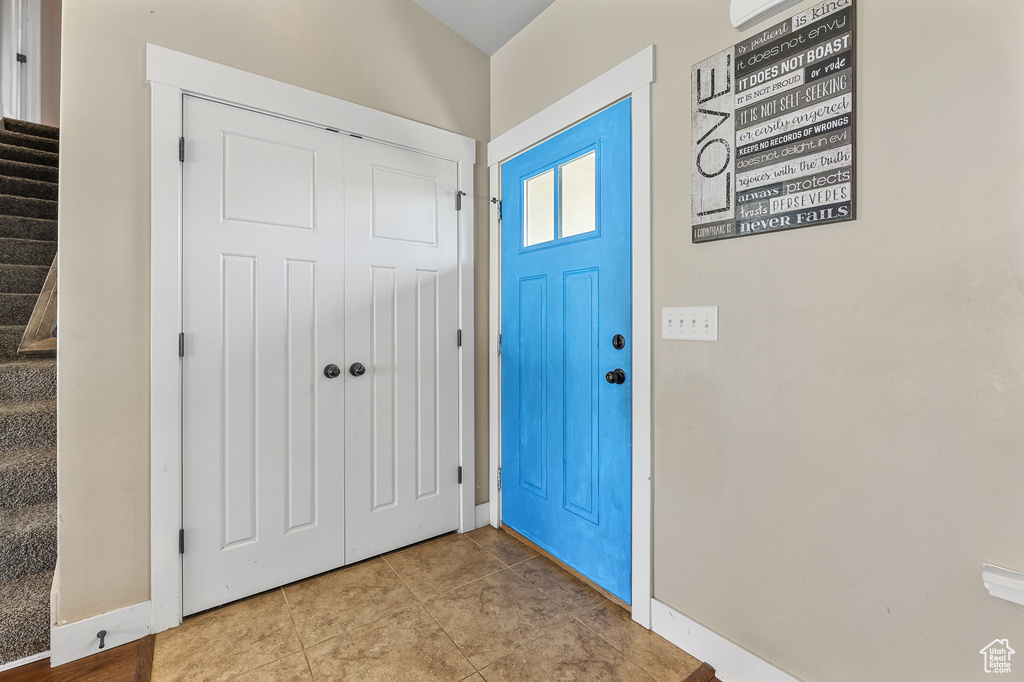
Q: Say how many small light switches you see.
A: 4